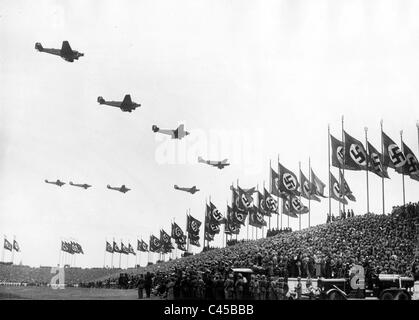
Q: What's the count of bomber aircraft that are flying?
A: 8